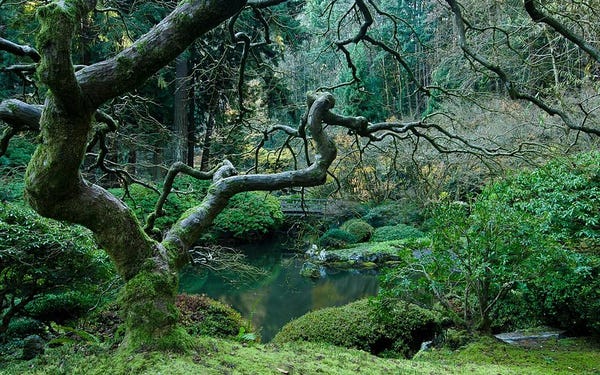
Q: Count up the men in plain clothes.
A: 0